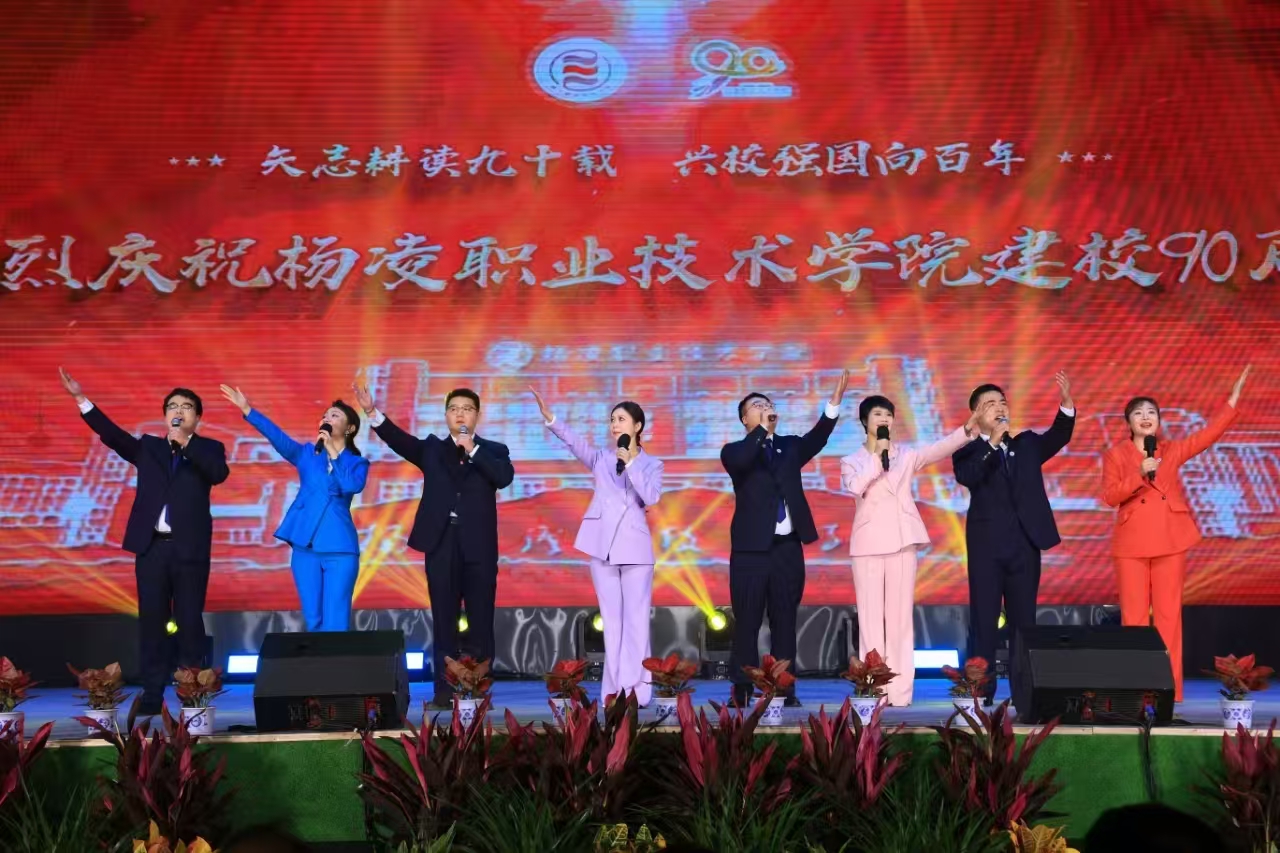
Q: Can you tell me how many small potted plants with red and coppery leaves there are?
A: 10